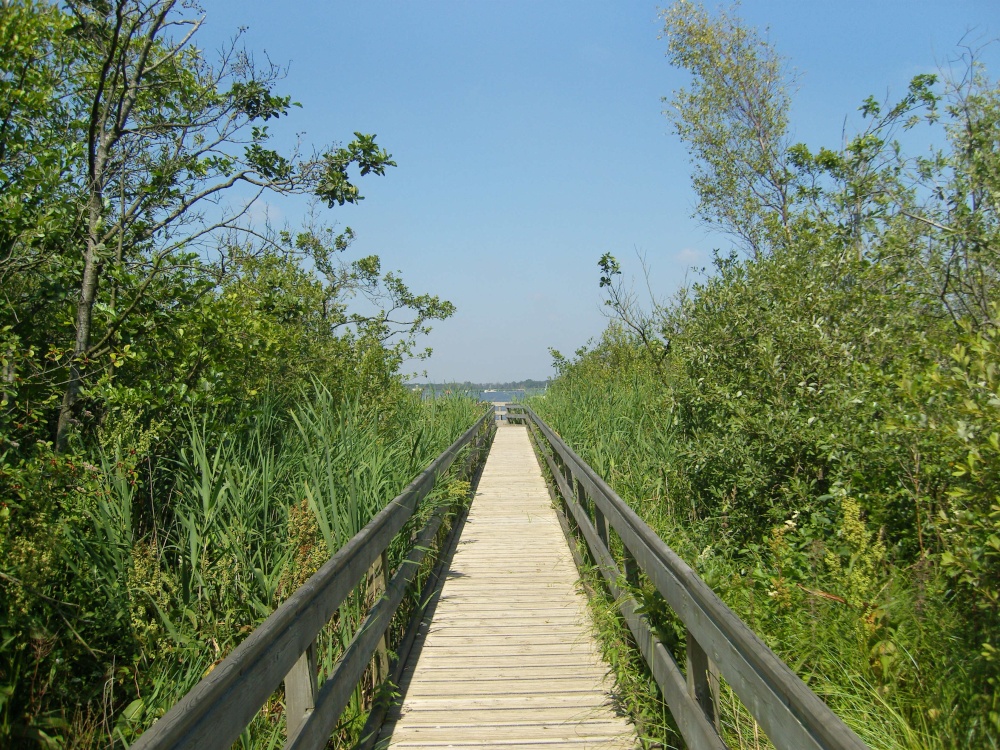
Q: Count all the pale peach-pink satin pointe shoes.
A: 0